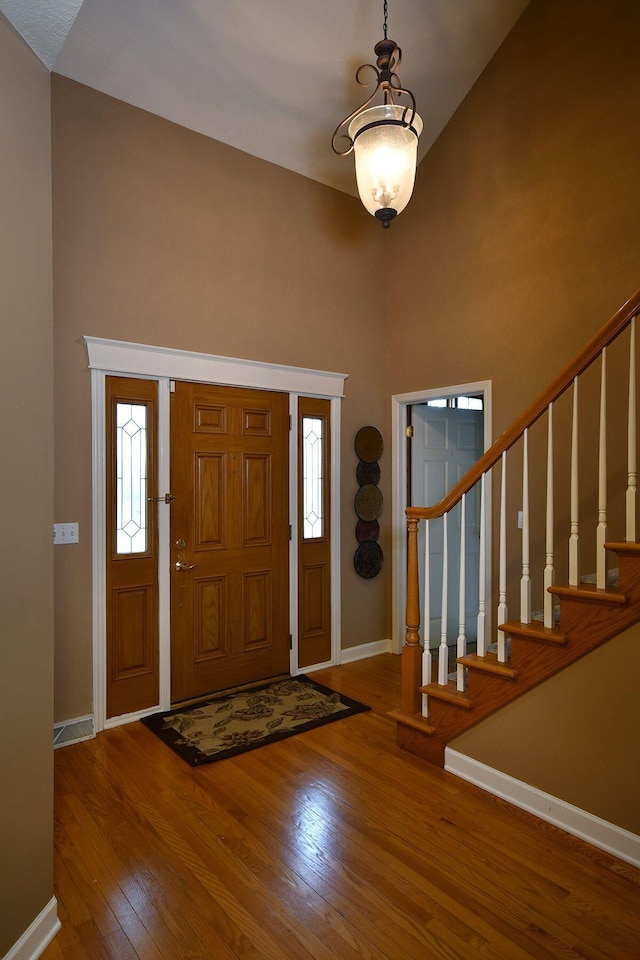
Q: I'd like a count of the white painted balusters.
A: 10